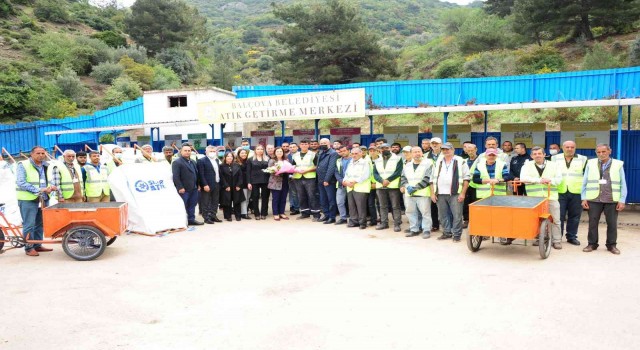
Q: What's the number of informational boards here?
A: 12